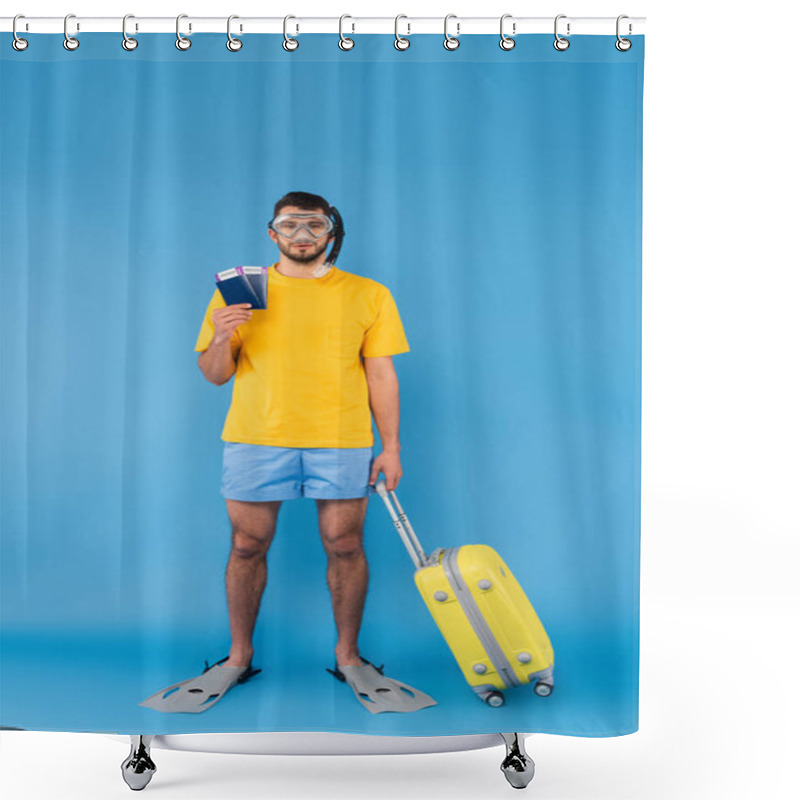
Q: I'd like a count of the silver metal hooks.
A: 12